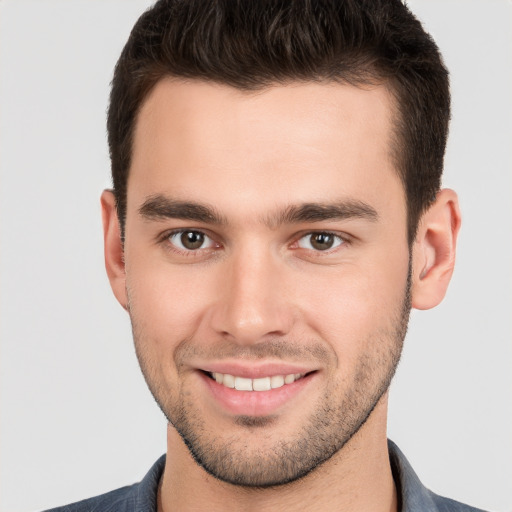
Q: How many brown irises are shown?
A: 2